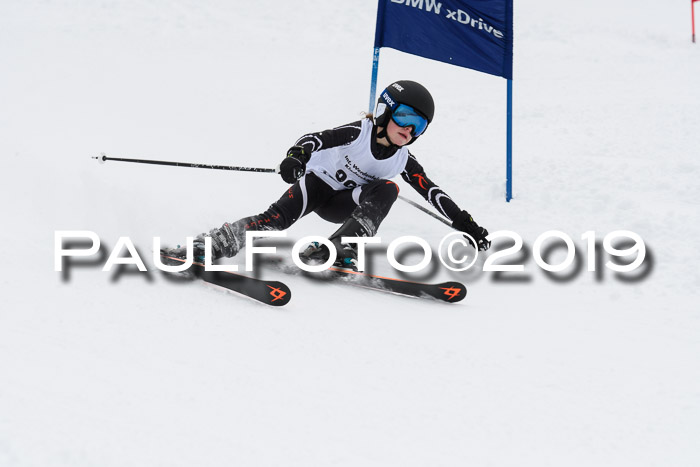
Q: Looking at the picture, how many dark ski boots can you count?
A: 2